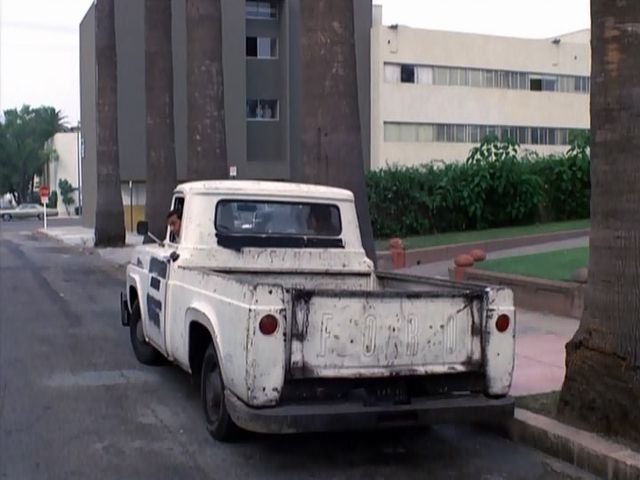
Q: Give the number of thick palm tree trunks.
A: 5